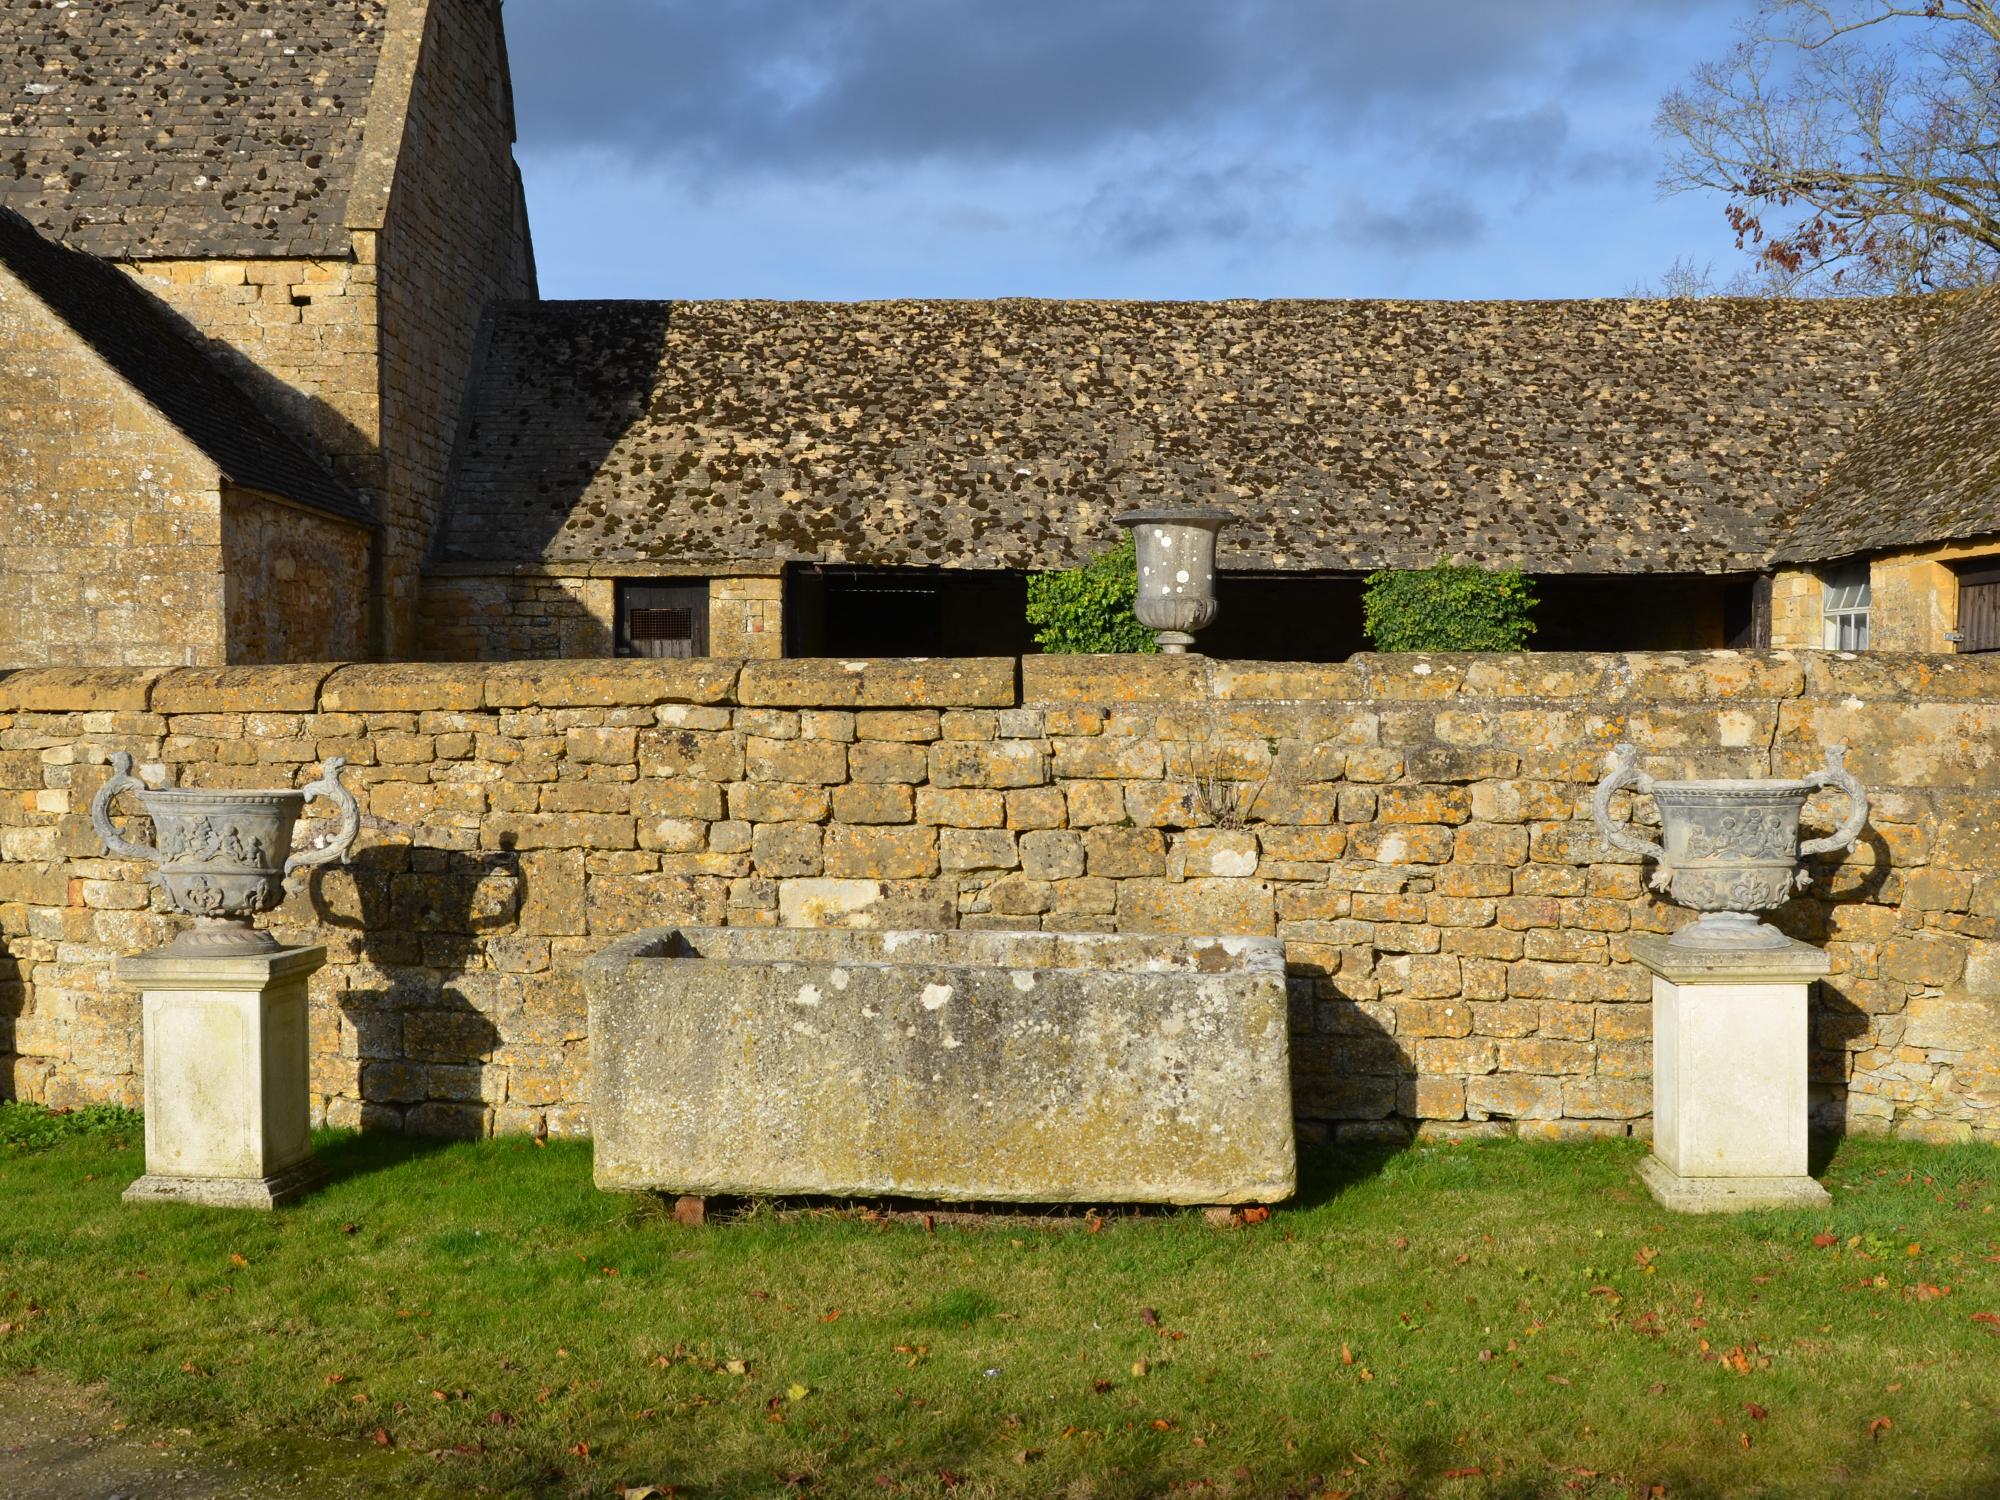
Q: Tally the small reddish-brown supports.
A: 2